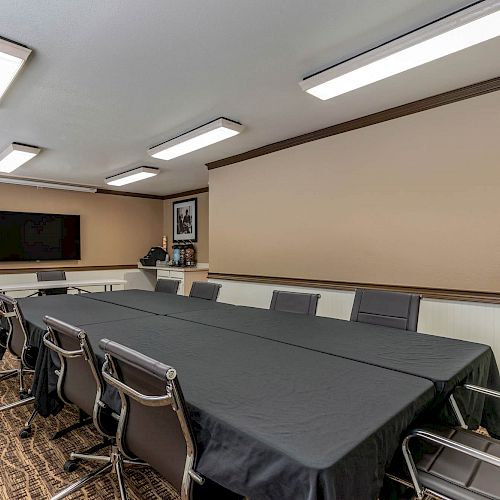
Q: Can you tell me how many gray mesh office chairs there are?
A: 9